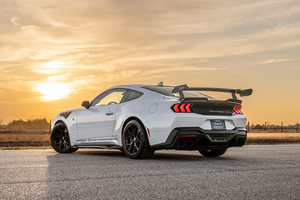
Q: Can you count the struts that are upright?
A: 2